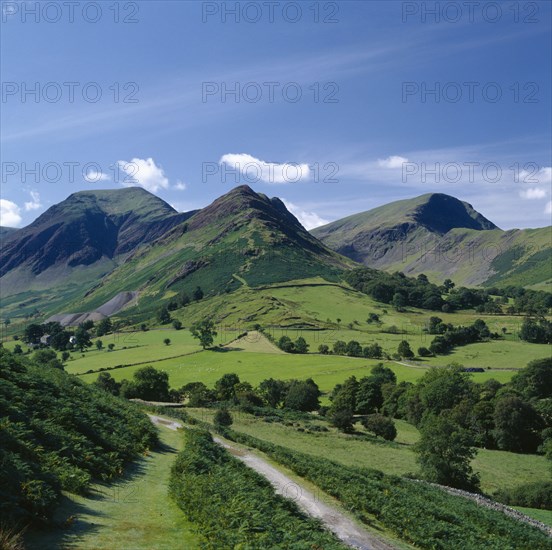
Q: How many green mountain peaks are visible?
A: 3